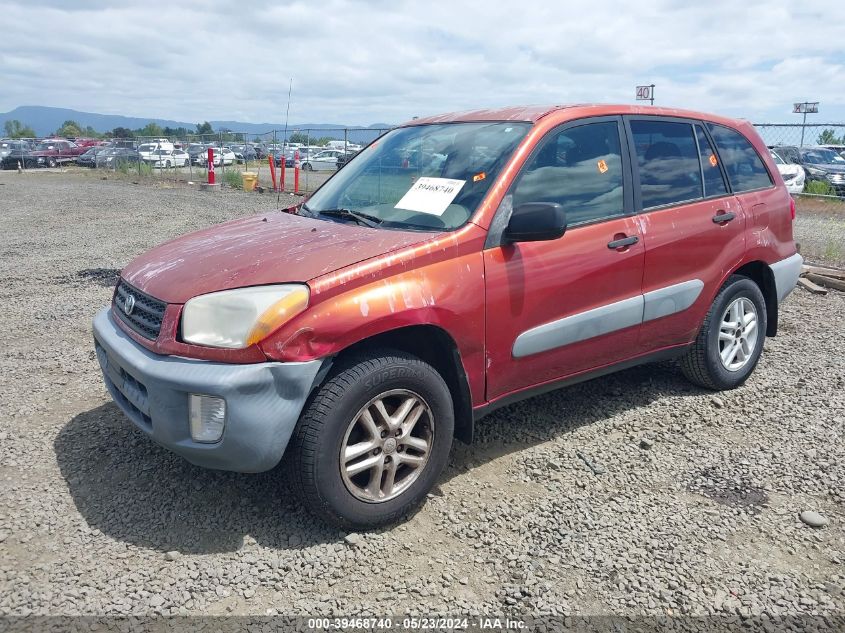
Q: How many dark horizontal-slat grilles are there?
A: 1